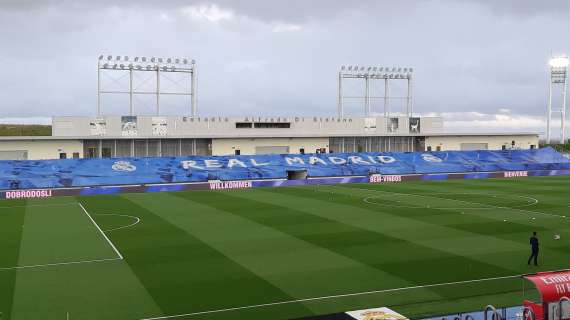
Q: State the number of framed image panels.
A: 6